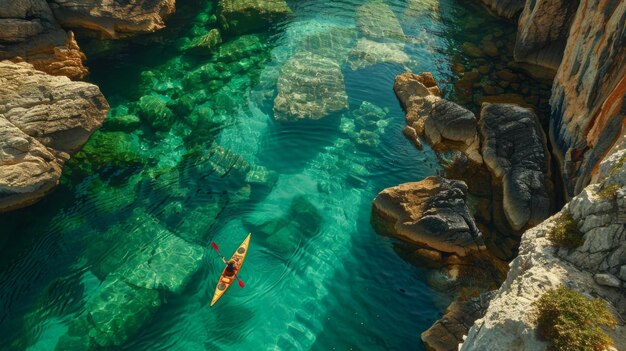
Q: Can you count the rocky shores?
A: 2